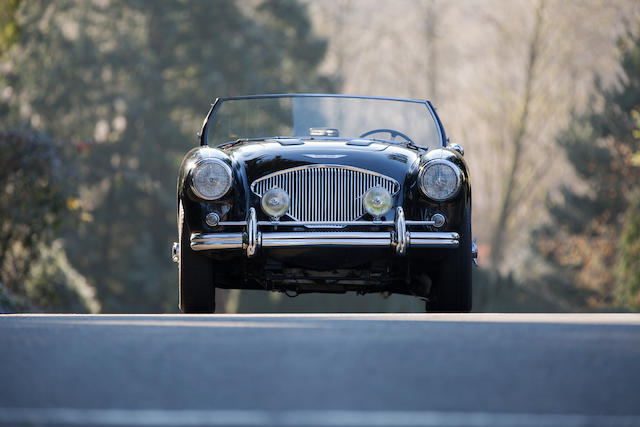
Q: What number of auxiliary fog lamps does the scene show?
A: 2